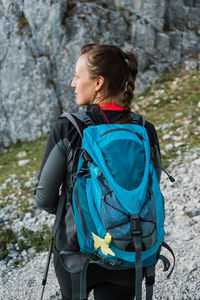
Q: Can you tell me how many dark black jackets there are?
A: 1